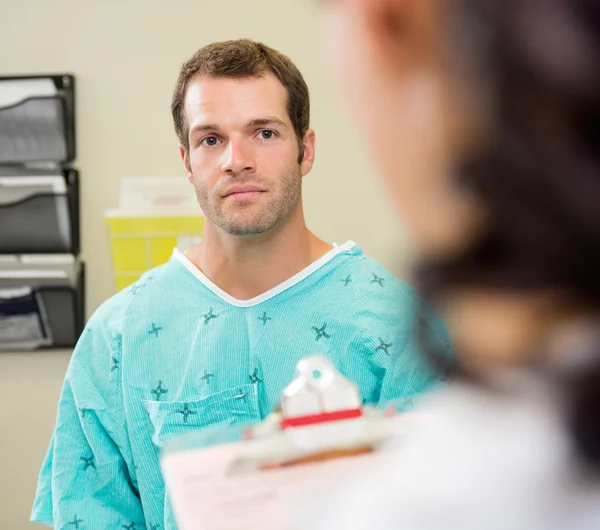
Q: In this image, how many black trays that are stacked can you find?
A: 3